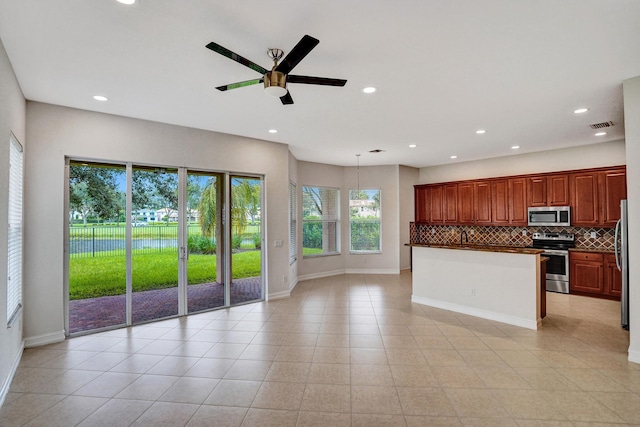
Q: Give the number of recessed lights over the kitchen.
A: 6